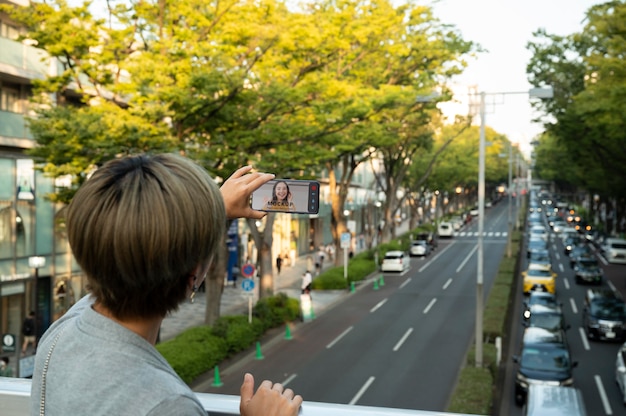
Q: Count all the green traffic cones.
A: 7